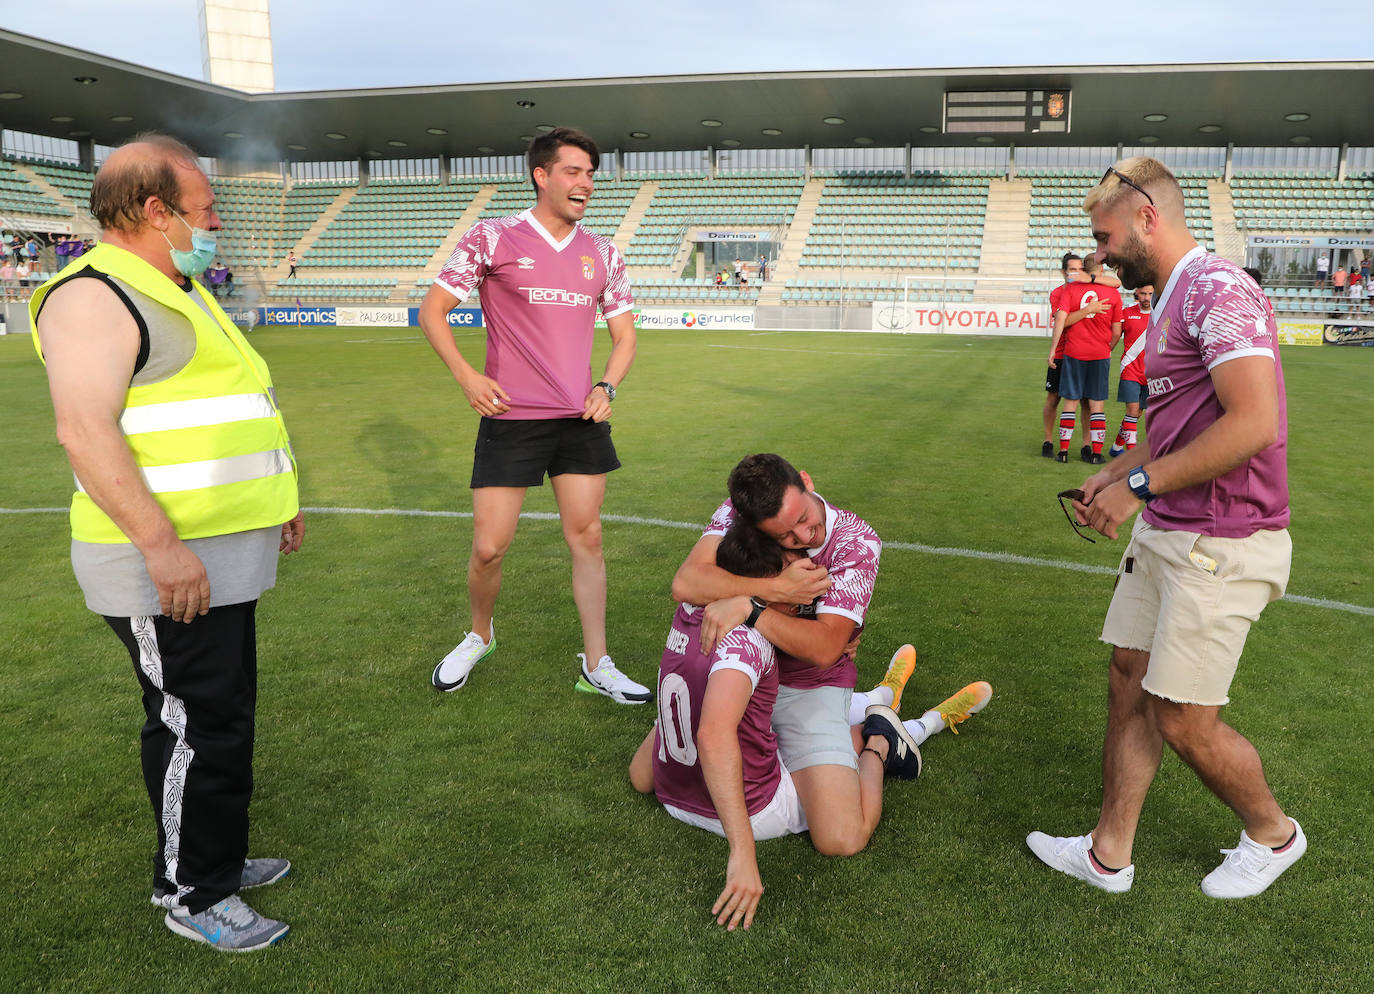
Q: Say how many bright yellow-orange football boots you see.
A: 2